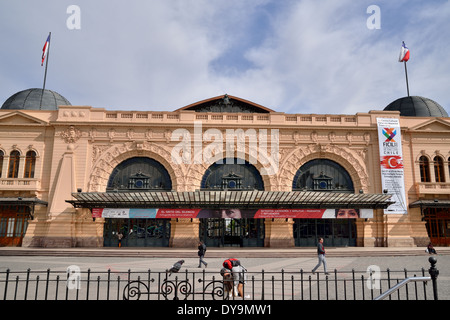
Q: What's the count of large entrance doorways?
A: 3